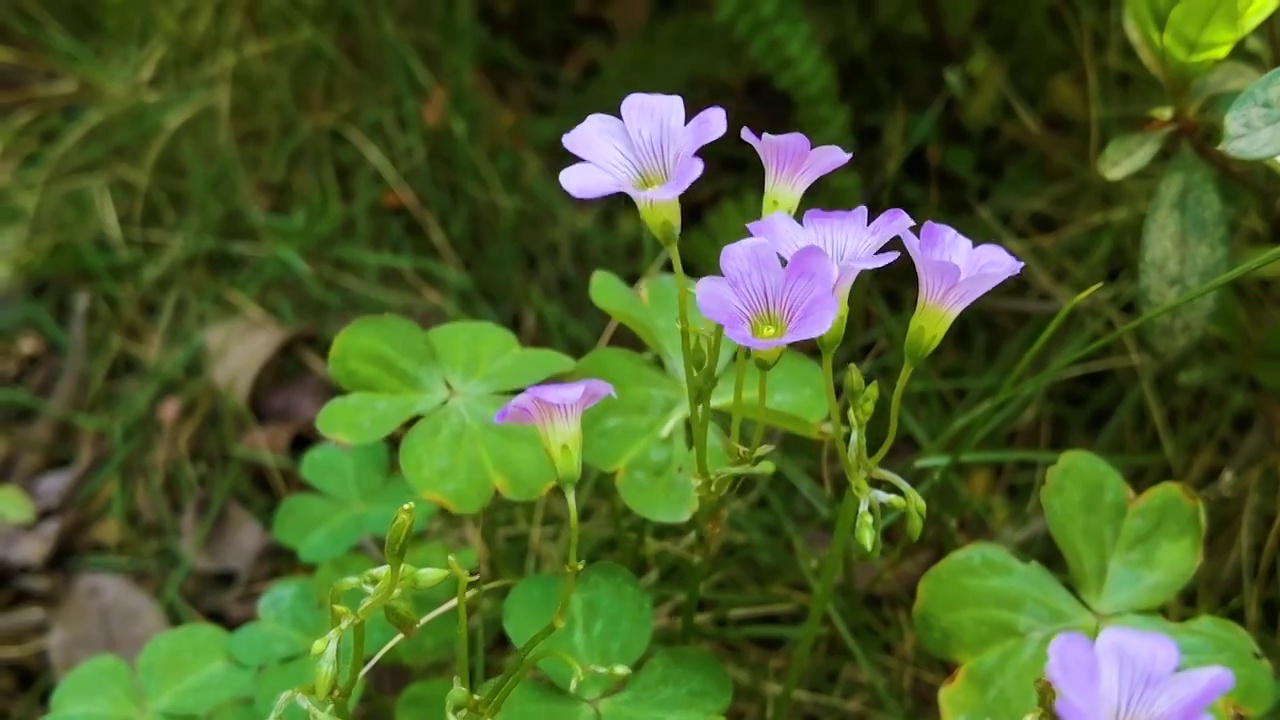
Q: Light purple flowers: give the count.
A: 7